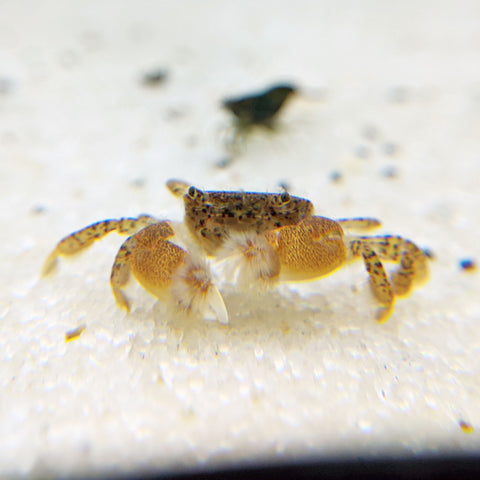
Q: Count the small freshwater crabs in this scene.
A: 1